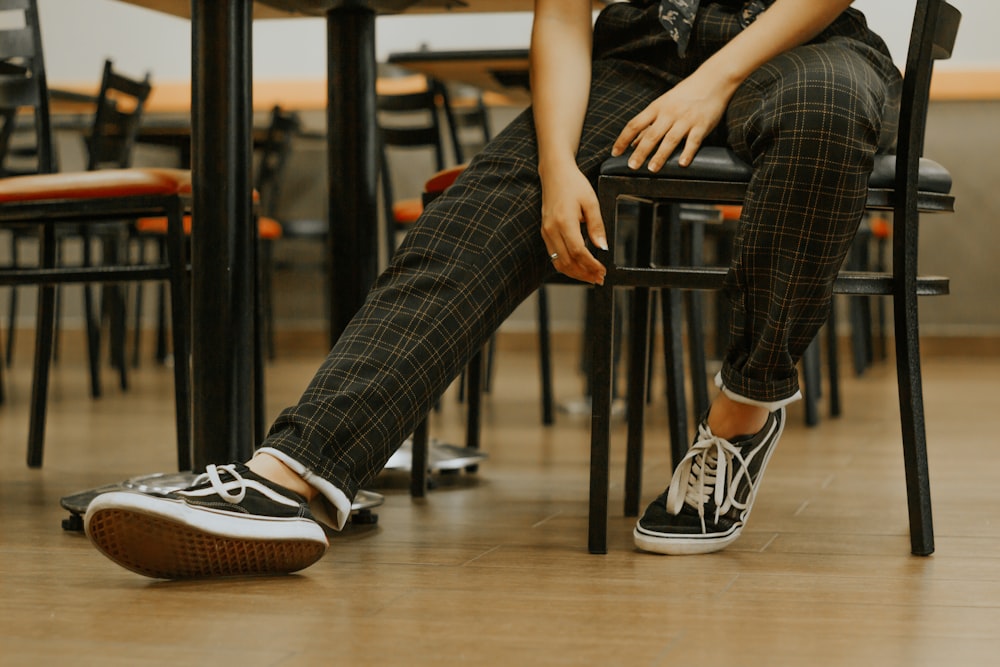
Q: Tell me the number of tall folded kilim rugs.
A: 0